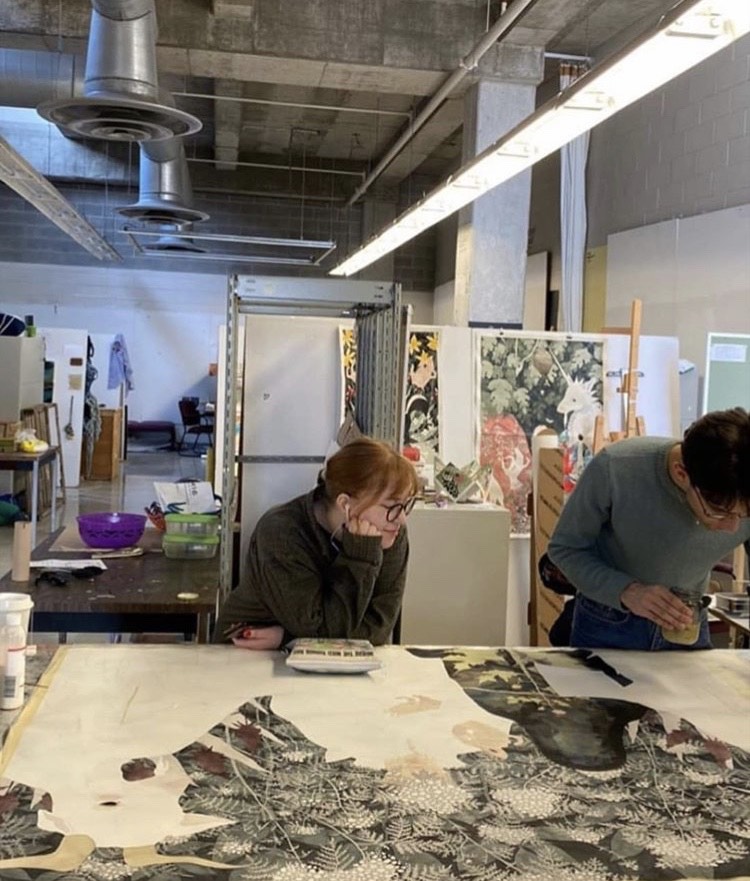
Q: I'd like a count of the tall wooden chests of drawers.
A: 0